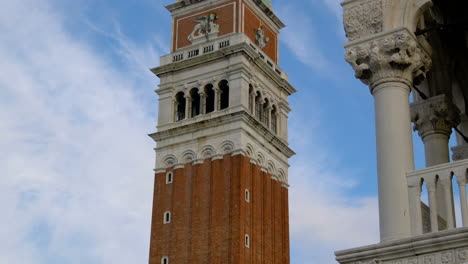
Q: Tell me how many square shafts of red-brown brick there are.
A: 1